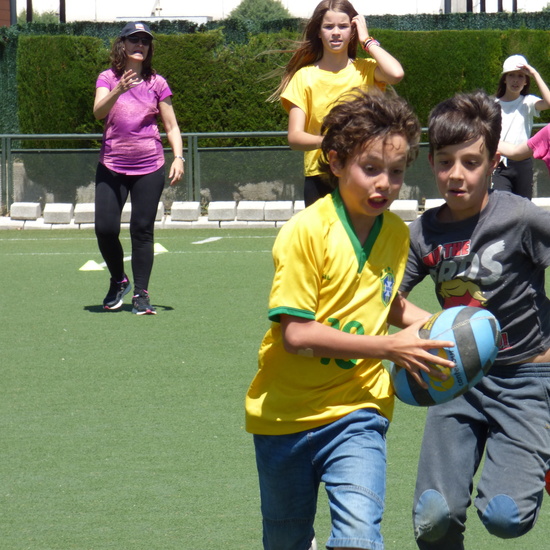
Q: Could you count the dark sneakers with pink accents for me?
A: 2